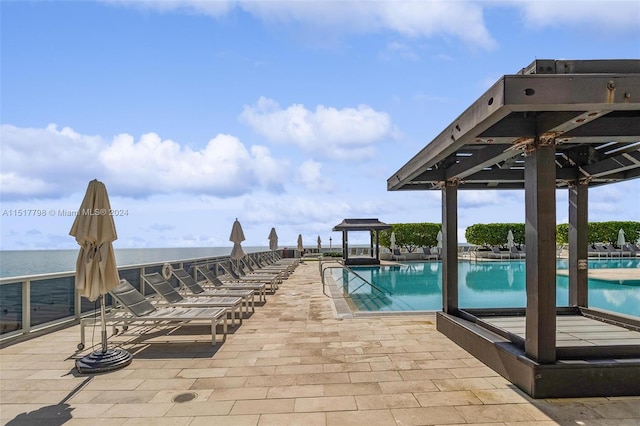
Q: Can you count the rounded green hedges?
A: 3